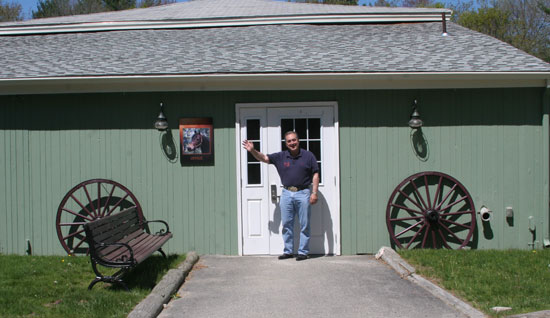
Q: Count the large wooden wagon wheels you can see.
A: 2